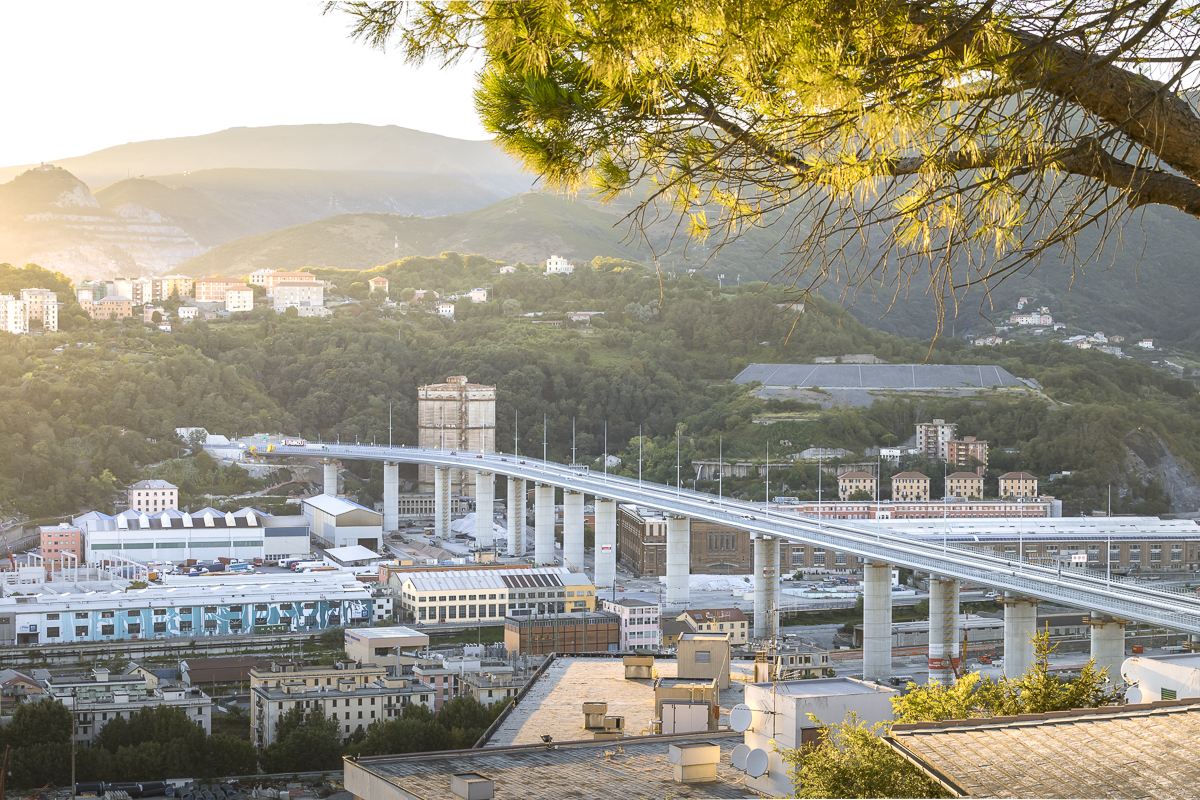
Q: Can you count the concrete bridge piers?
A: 14